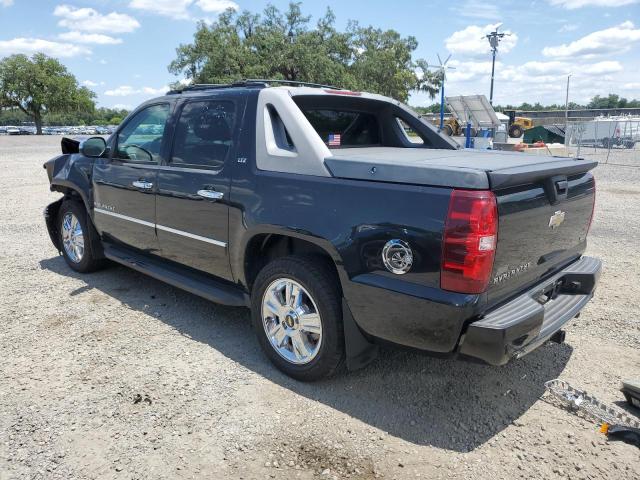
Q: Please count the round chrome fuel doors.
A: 1